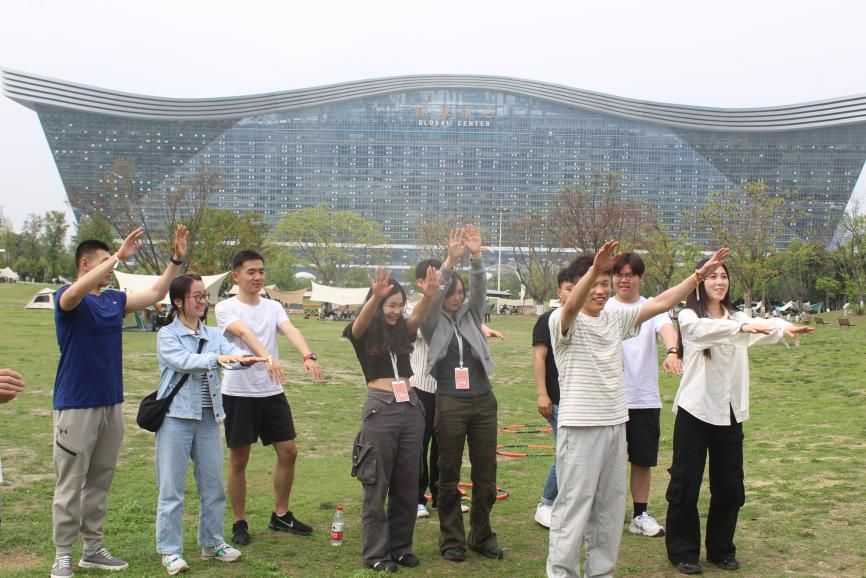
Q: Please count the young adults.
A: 10